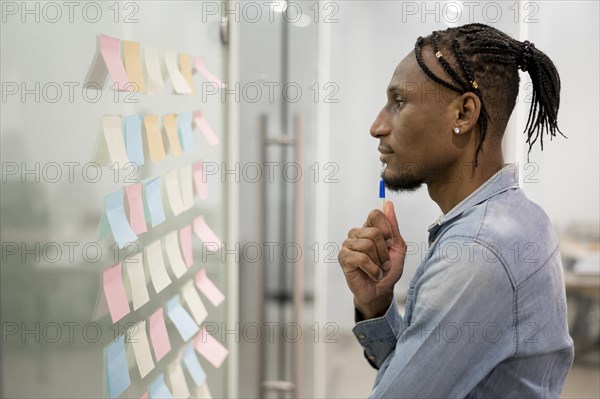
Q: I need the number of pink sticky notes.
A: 12